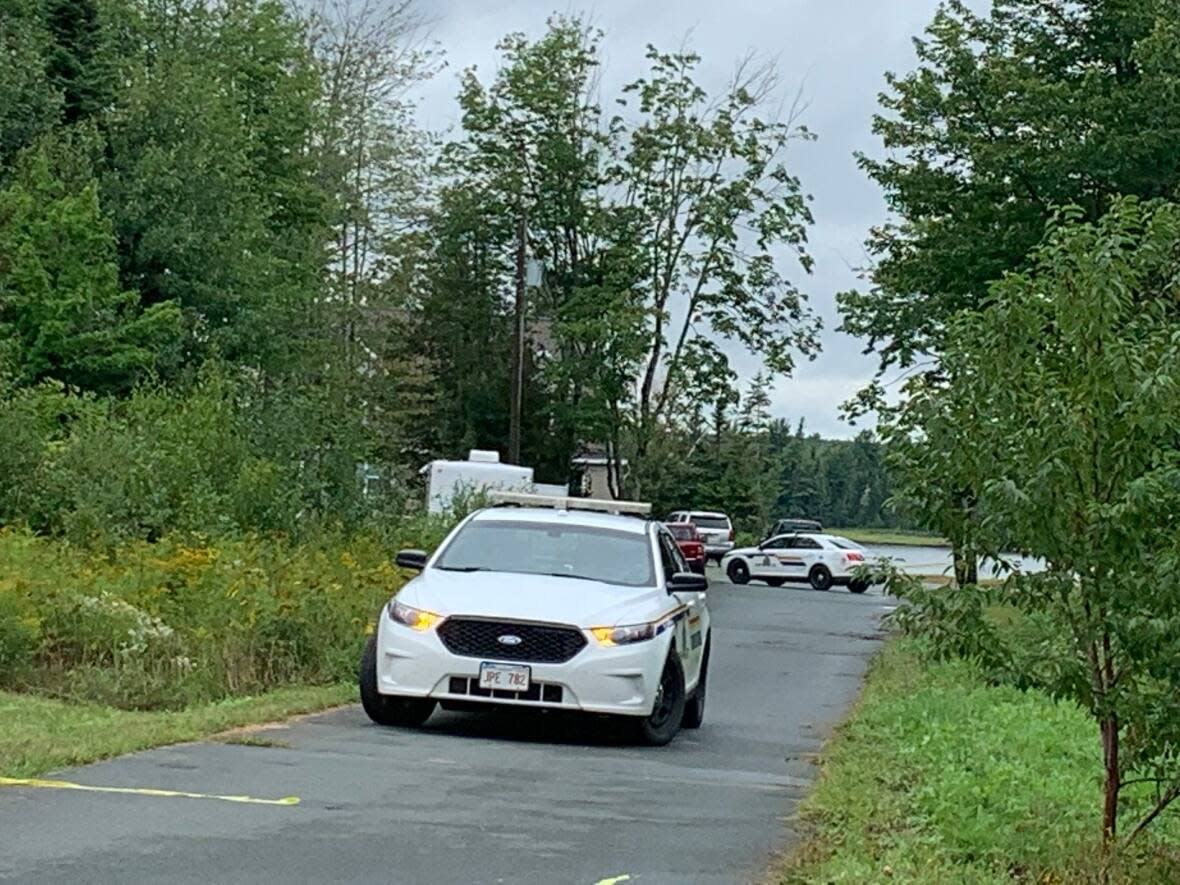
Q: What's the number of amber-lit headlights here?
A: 2